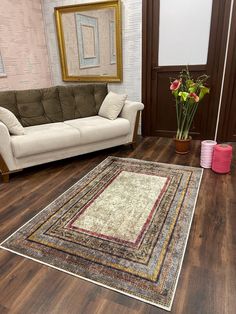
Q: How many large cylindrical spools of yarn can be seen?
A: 2